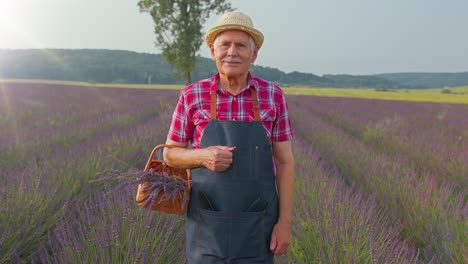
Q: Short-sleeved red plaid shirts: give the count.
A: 1